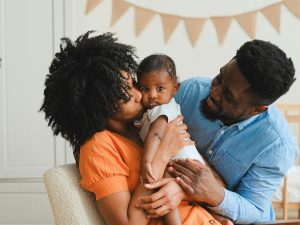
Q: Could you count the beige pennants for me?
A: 9